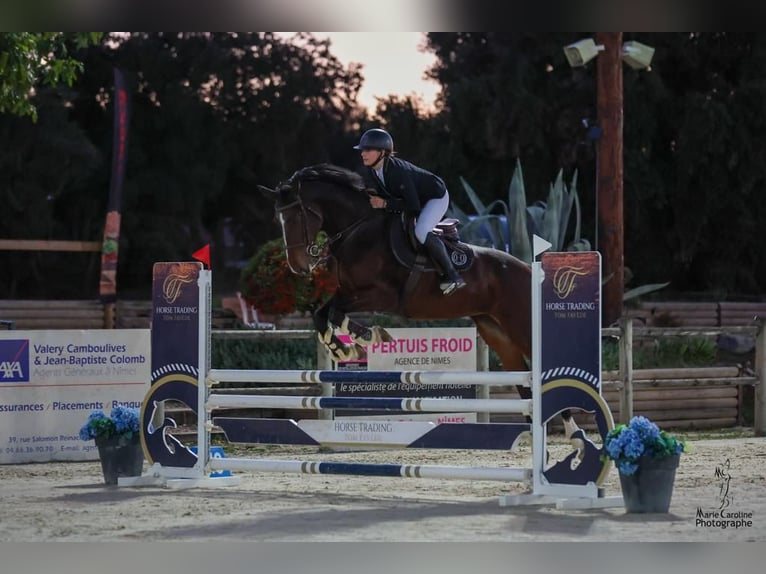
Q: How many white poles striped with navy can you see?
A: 3